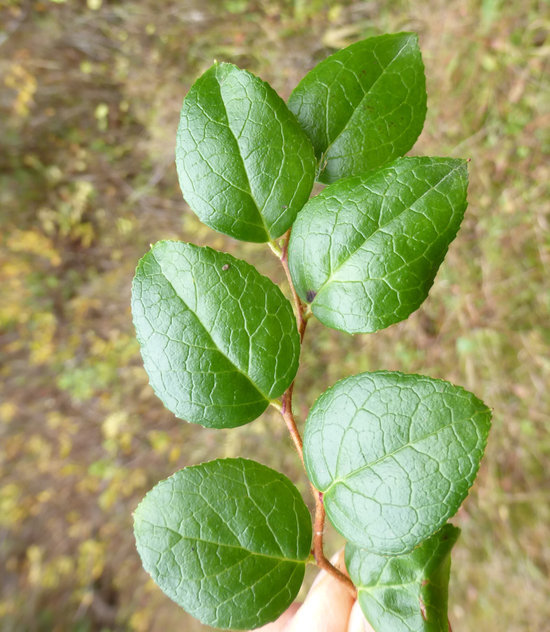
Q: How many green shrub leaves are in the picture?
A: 7